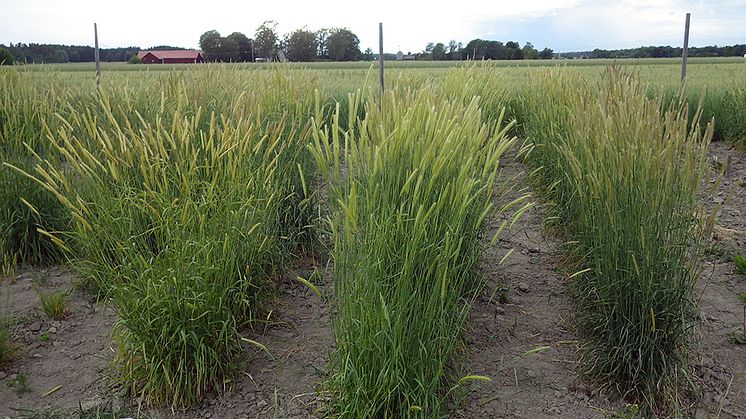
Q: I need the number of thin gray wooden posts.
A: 3